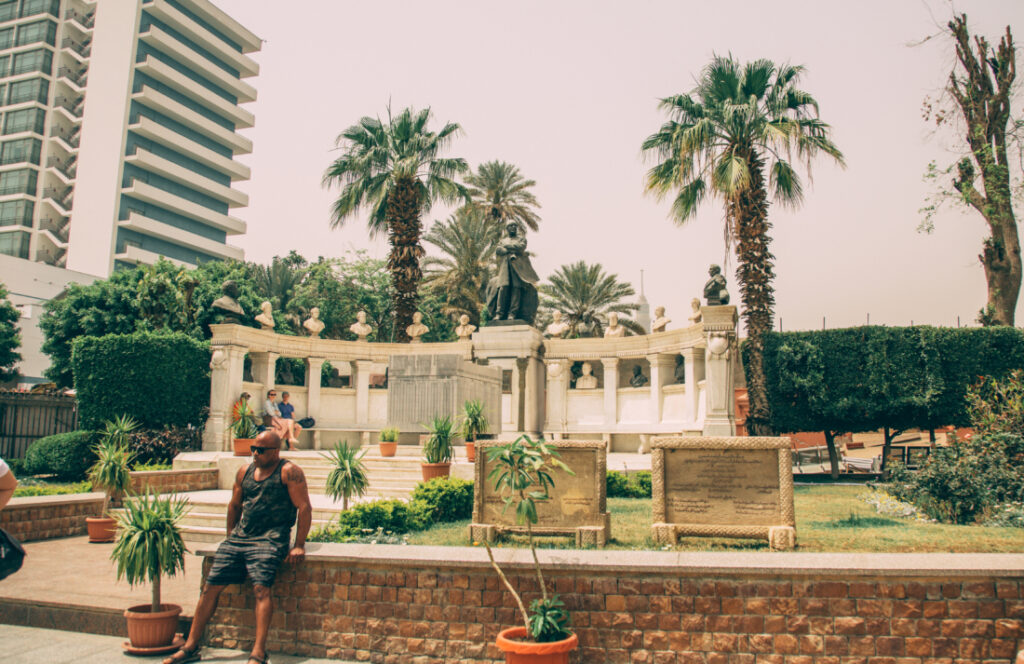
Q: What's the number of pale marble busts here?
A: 10